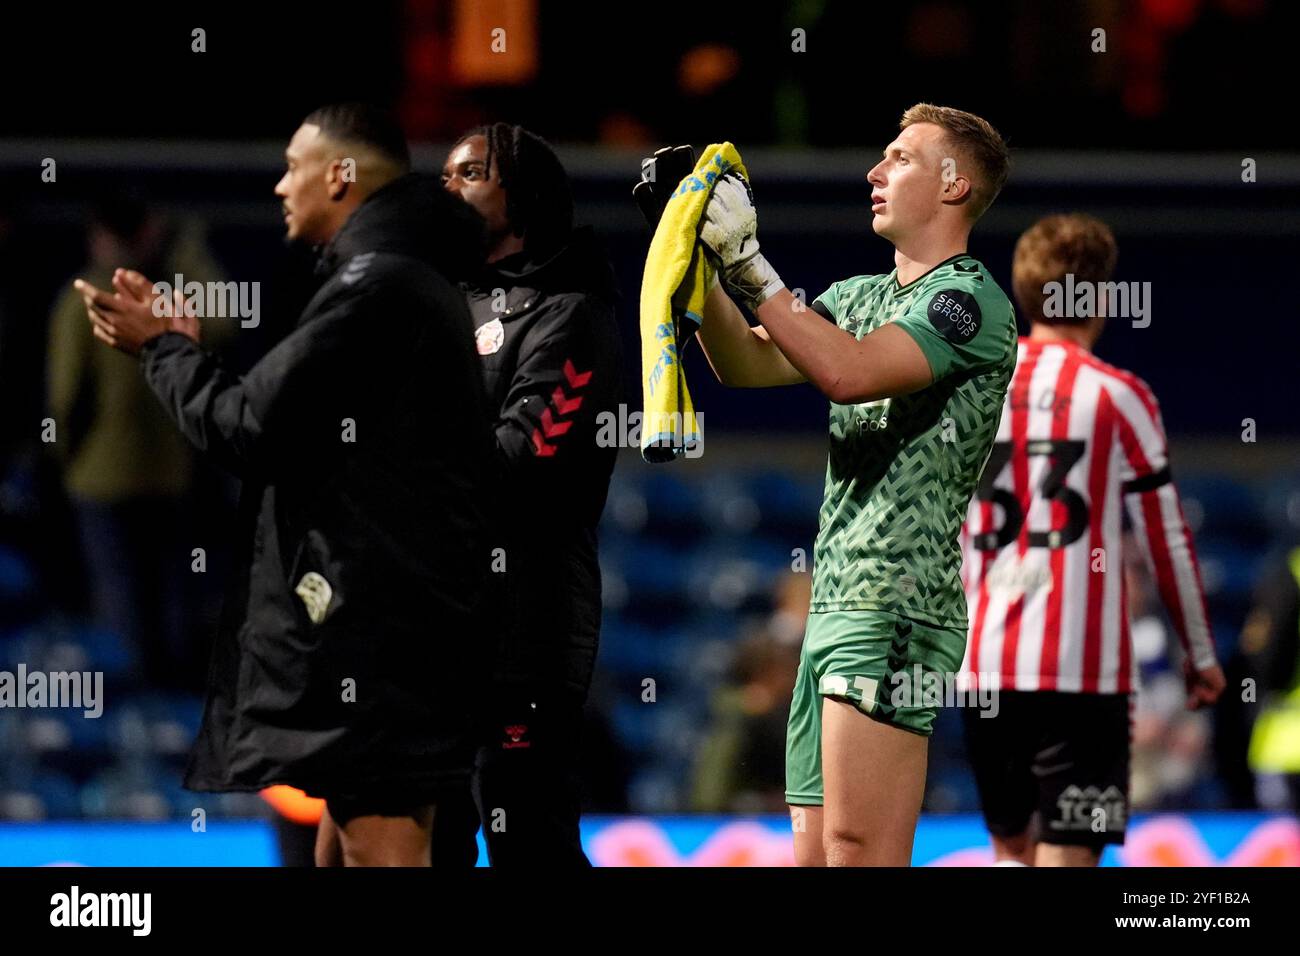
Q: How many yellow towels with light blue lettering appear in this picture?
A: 1